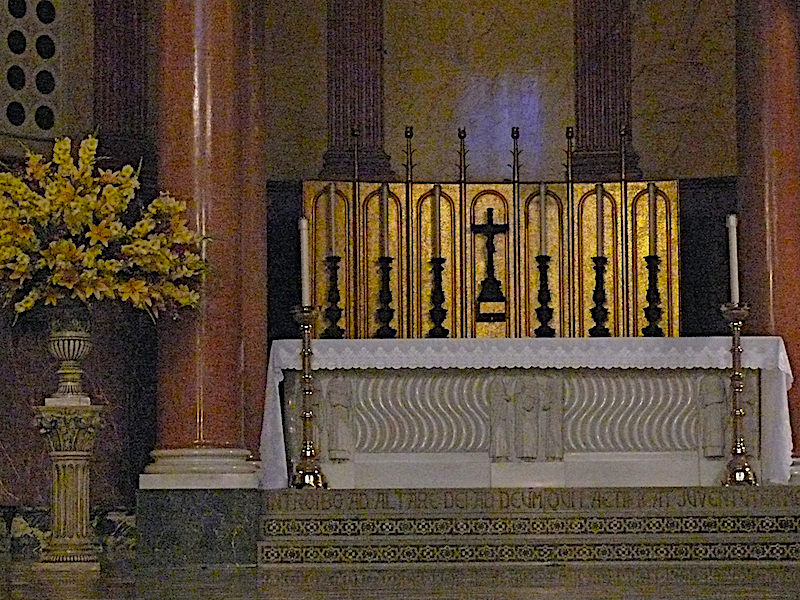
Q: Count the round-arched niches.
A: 7